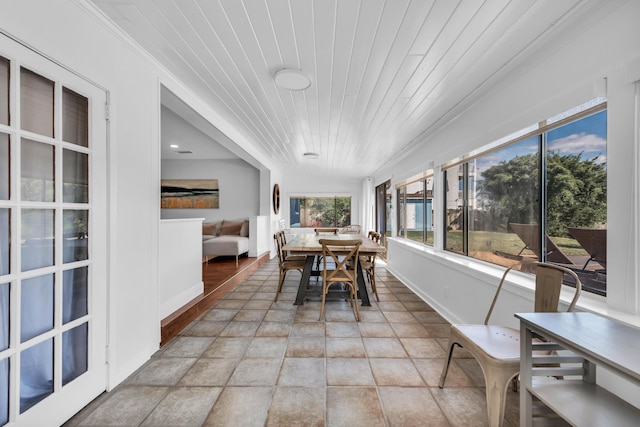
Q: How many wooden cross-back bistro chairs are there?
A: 6